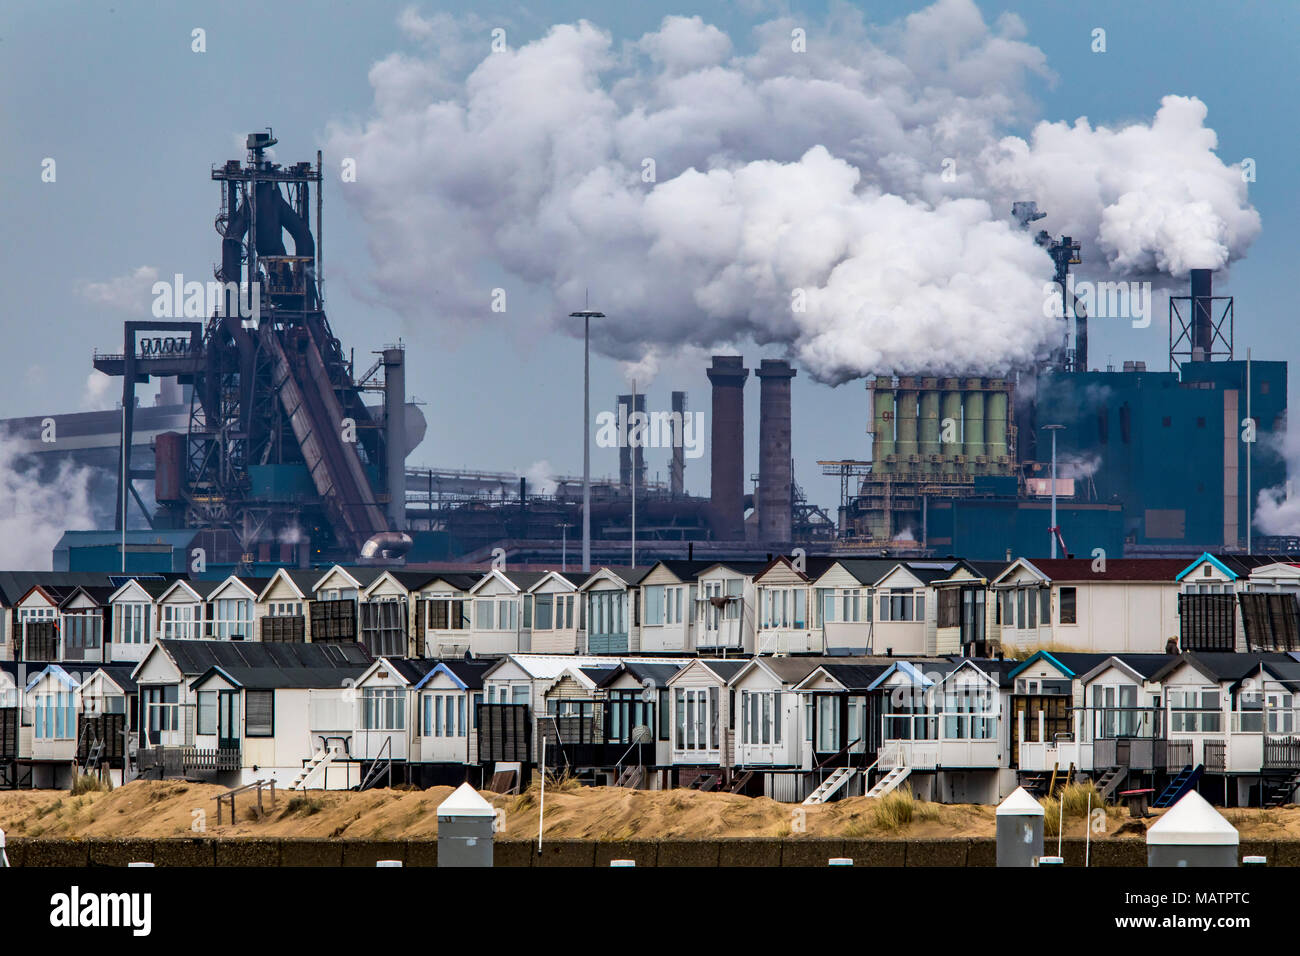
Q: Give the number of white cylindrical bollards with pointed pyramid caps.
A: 3